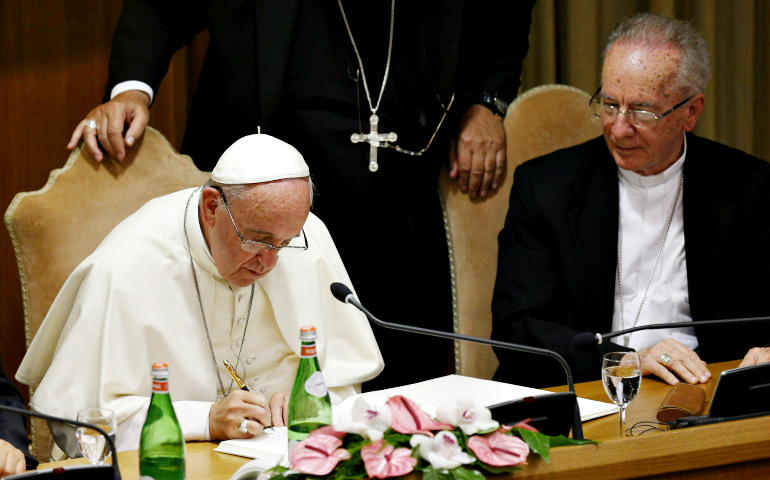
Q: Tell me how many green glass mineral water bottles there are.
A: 2